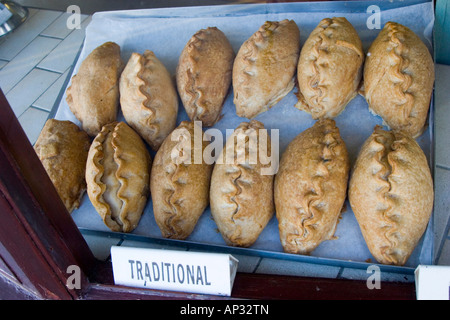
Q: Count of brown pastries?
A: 12